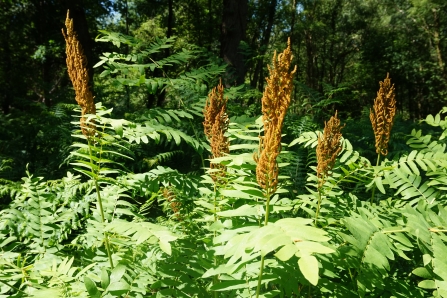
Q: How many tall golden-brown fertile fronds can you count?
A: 5